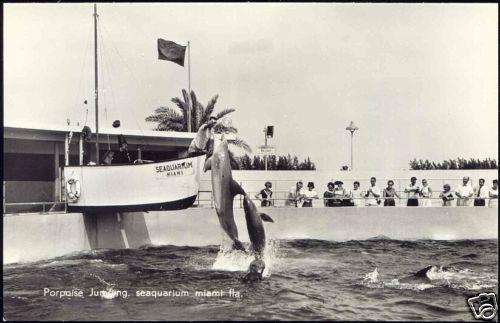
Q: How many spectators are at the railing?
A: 14